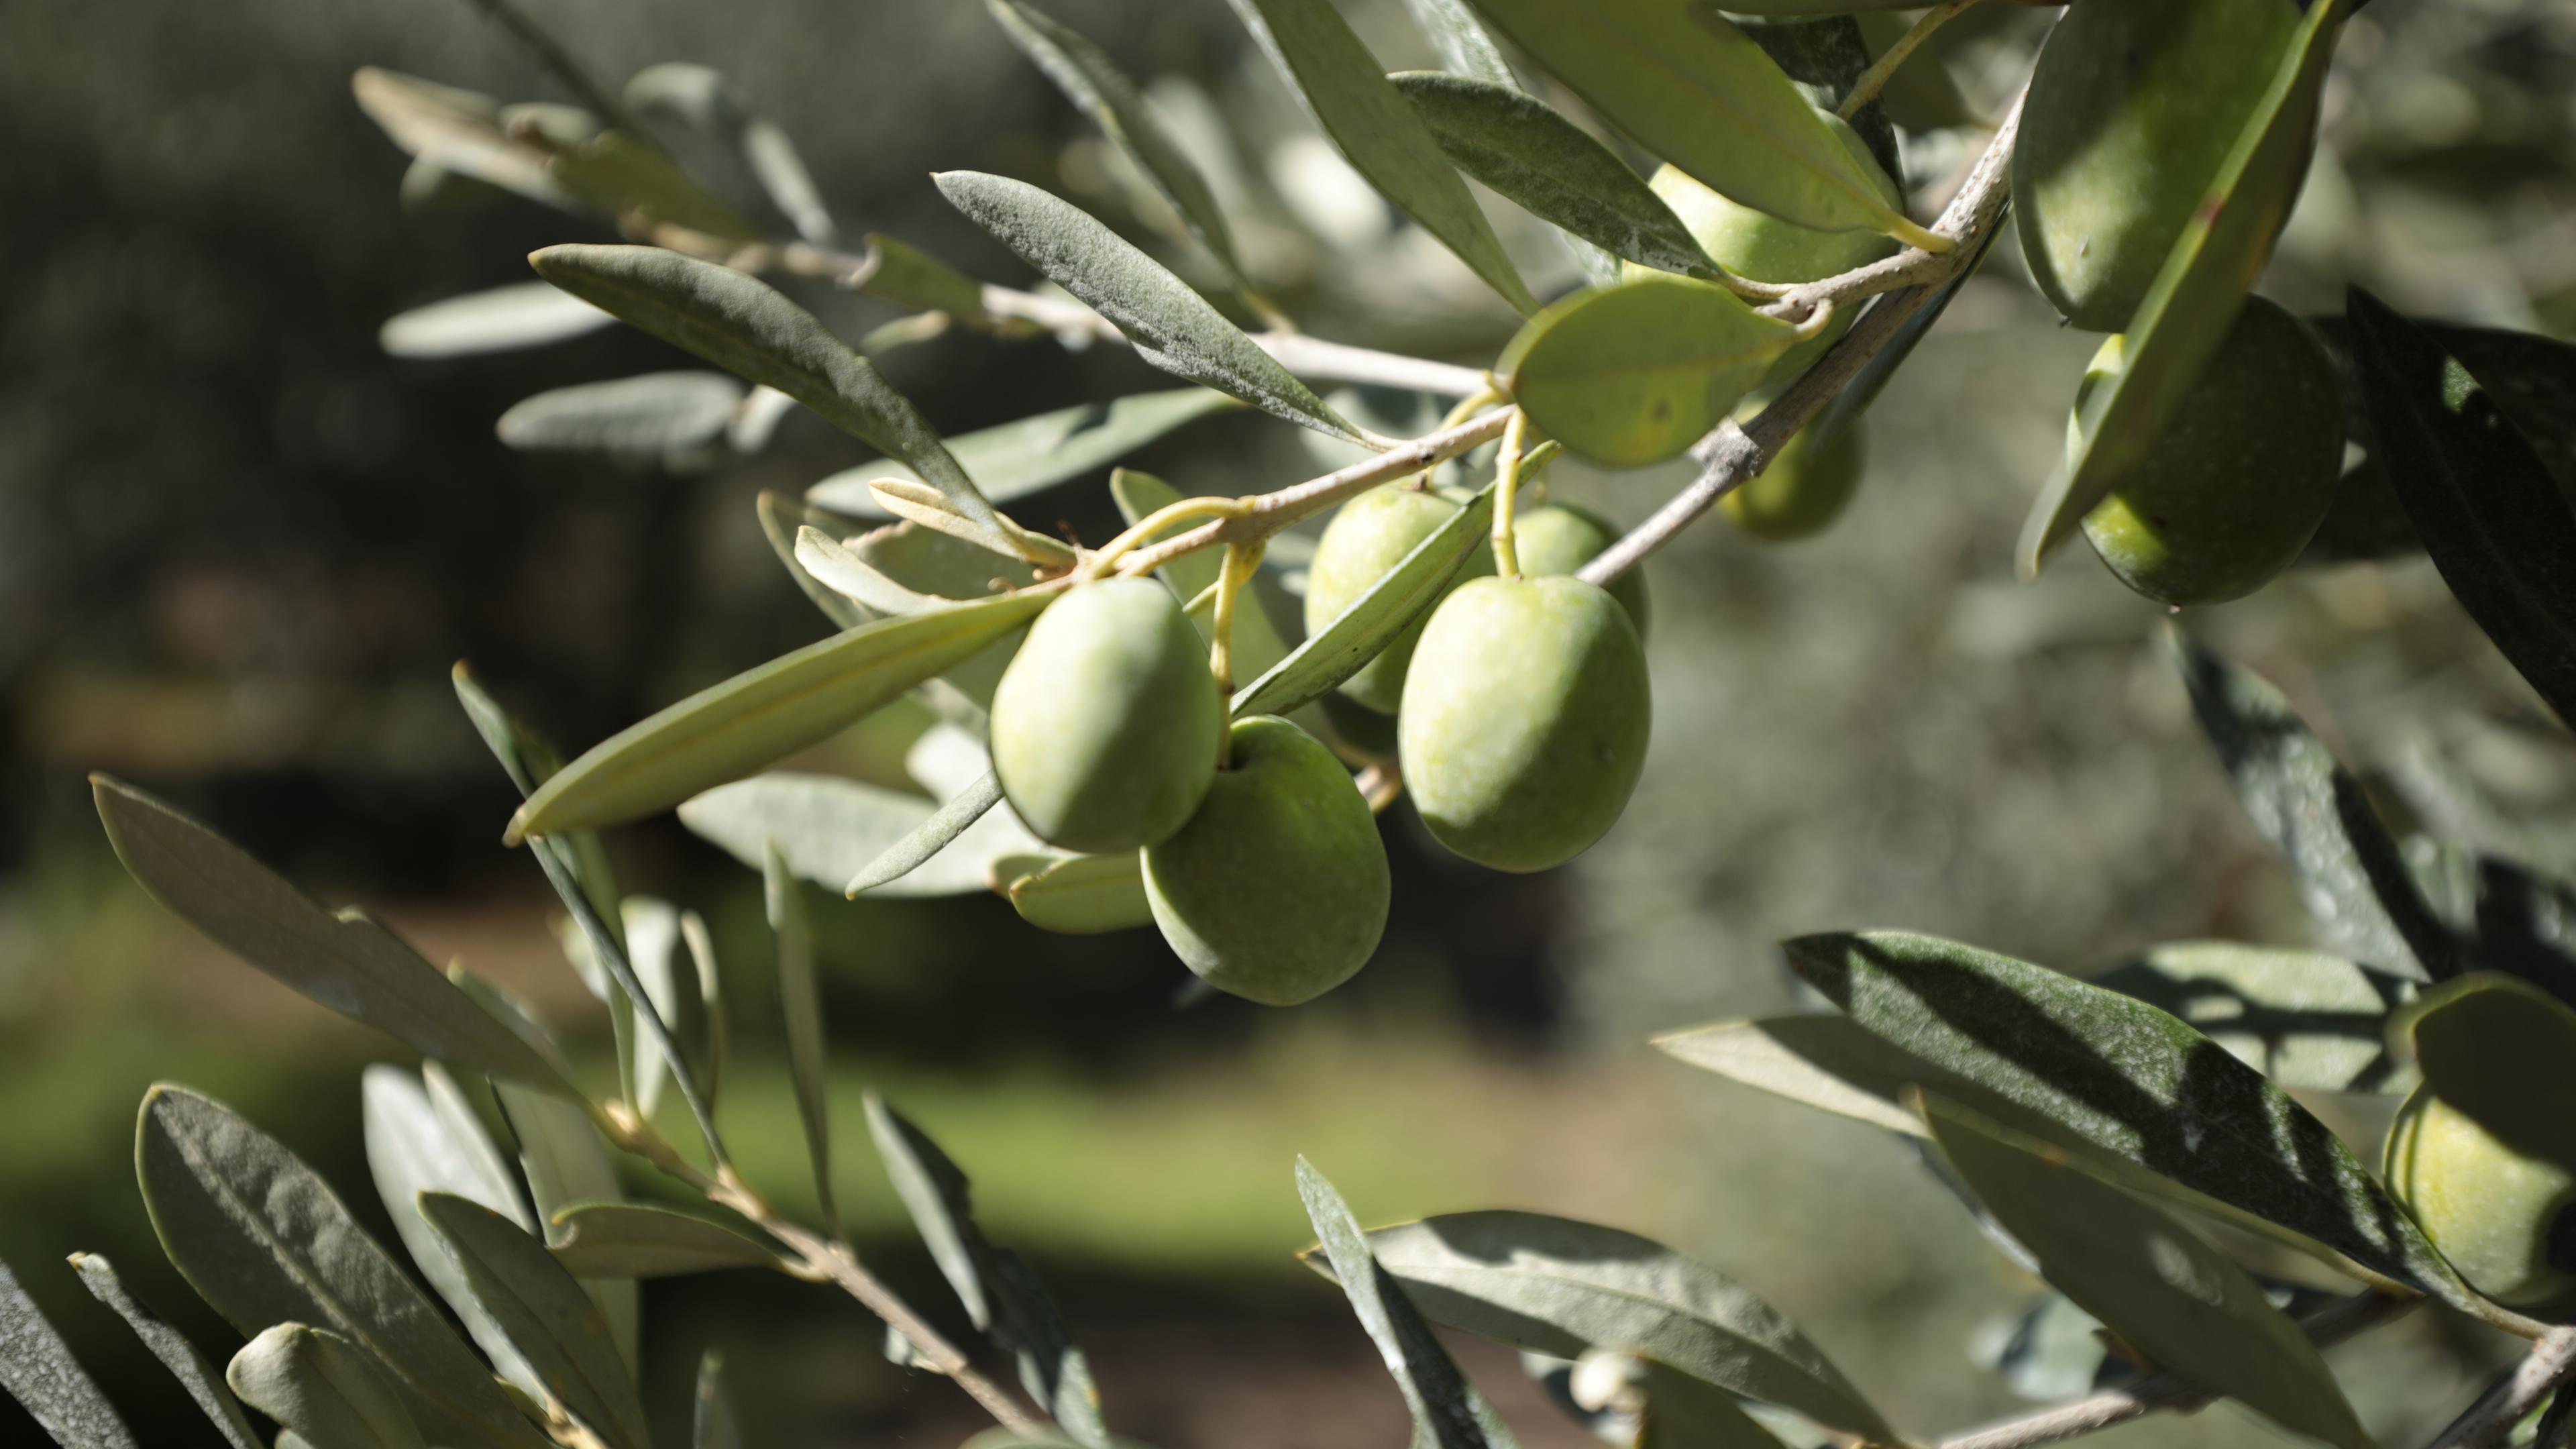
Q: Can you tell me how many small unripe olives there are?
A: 10